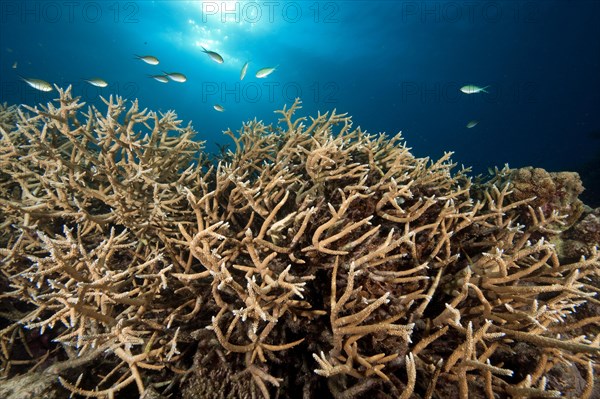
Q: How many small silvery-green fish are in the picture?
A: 11